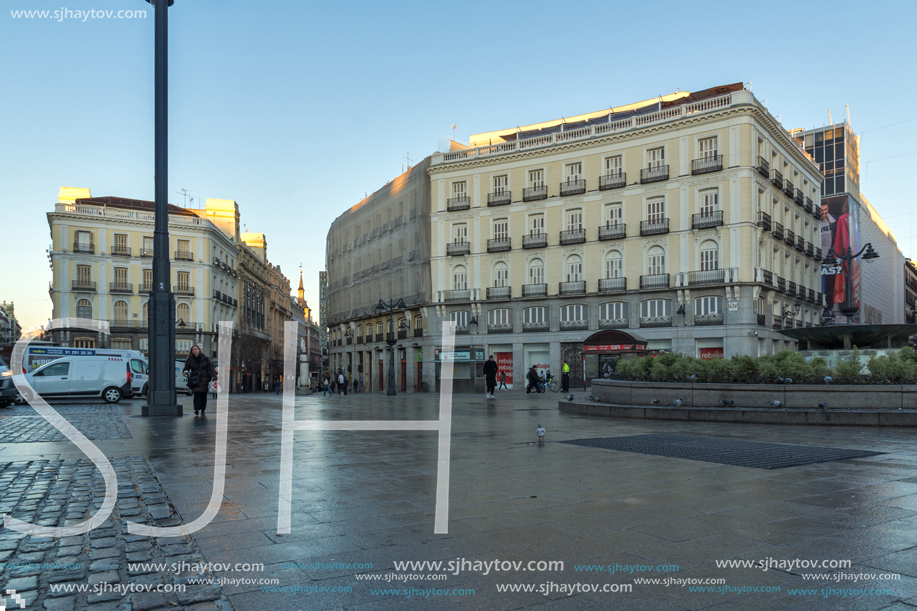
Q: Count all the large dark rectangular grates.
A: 1